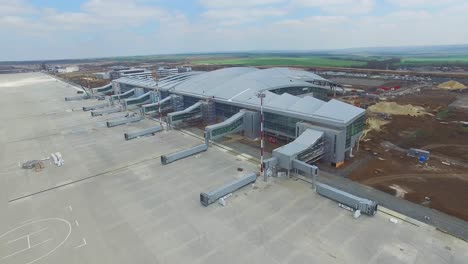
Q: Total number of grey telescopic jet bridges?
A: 8